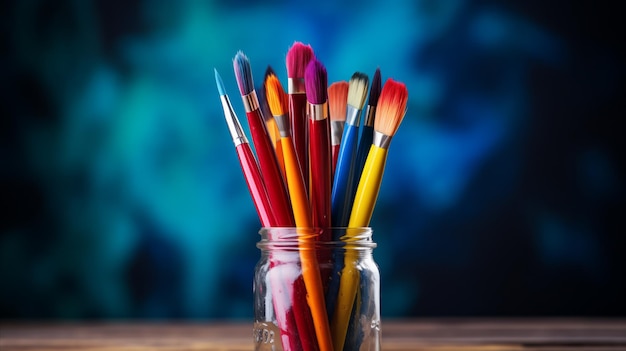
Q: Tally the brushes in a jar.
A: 10